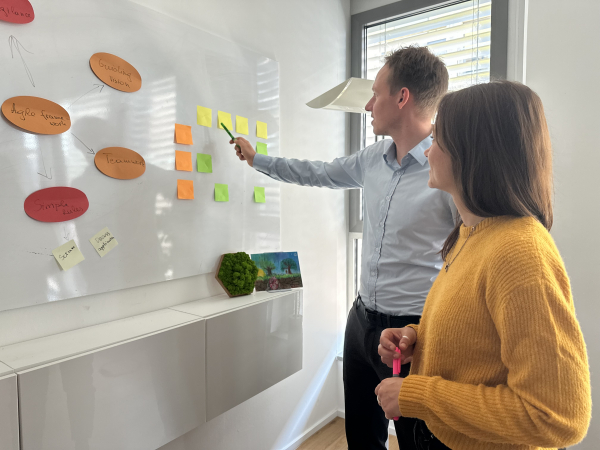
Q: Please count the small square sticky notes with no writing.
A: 11